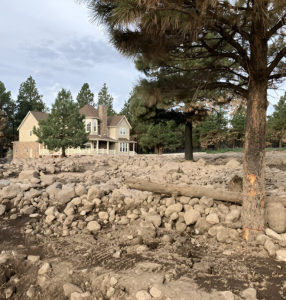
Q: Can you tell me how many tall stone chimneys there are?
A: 1